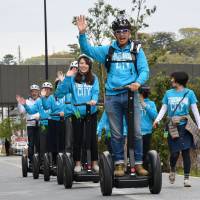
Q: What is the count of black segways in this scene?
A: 6